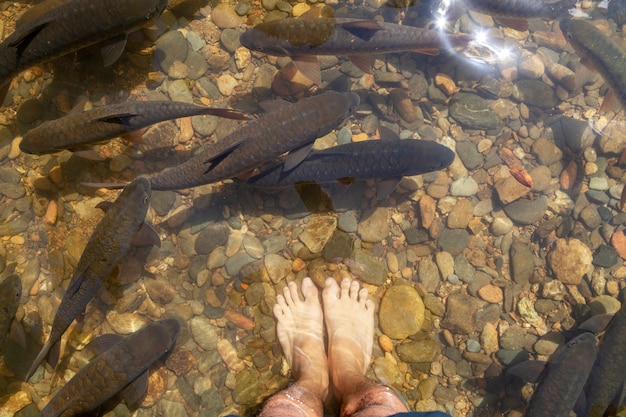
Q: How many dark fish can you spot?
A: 12